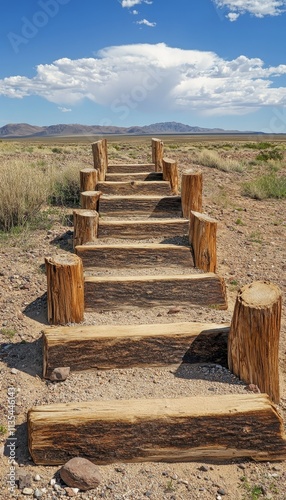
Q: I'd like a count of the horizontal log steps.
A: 9